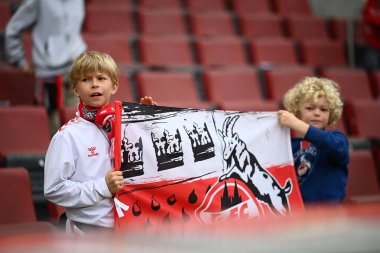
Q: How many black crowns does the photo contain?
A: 3